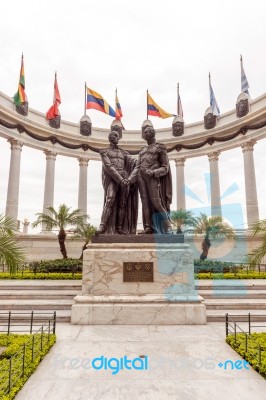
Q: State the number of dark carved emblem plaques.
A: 8